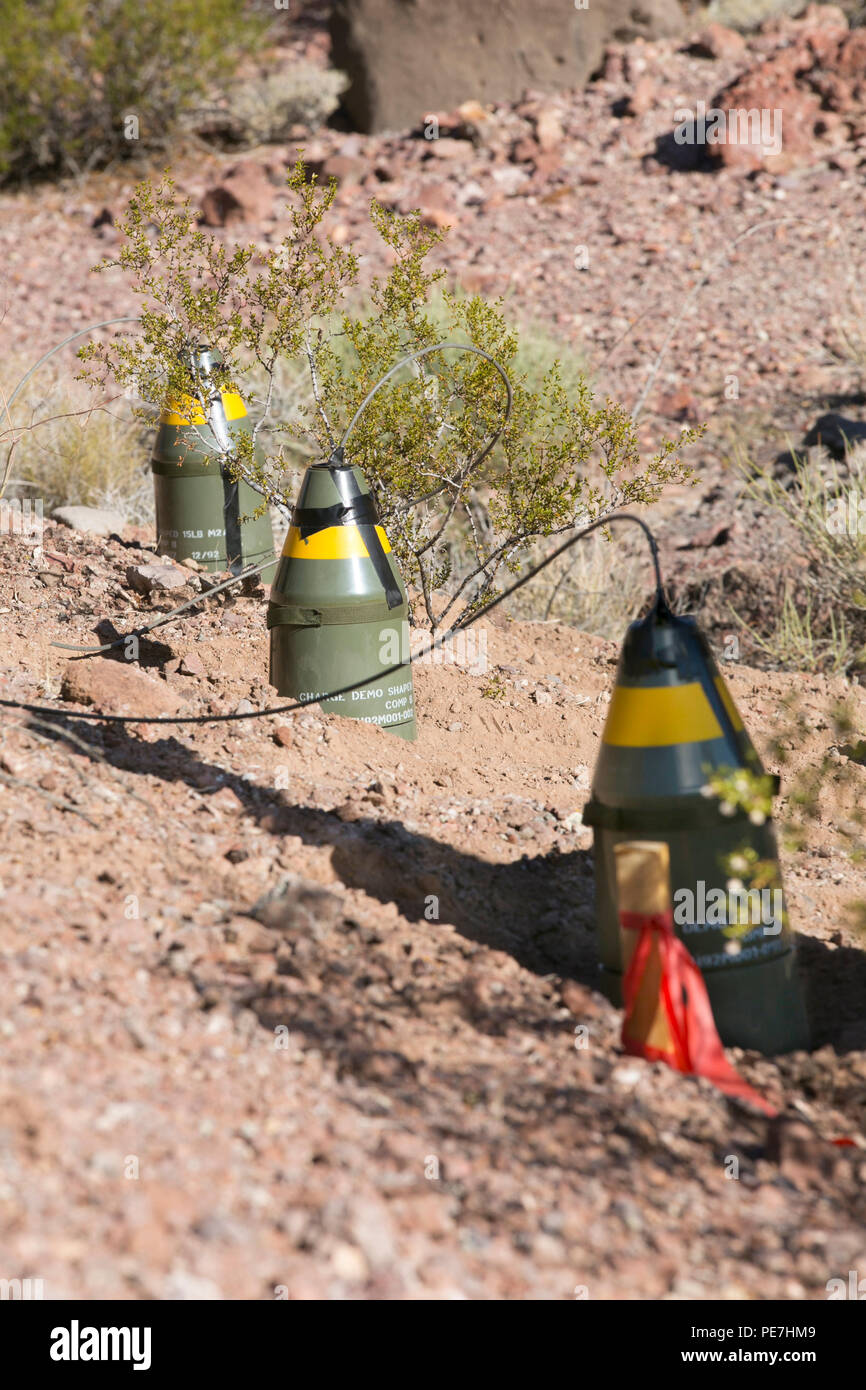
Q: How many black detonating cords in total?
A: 3